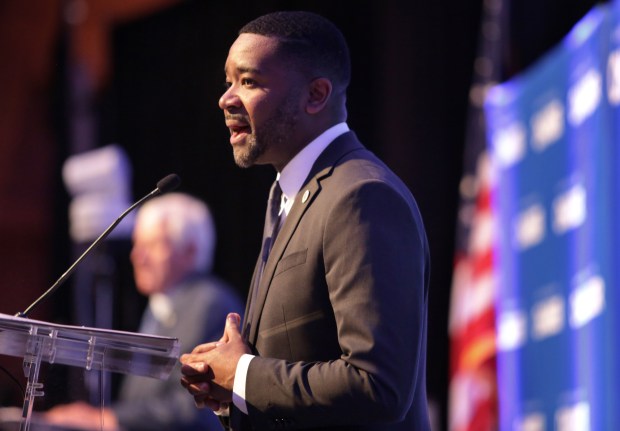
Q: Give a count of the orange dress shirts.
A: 0